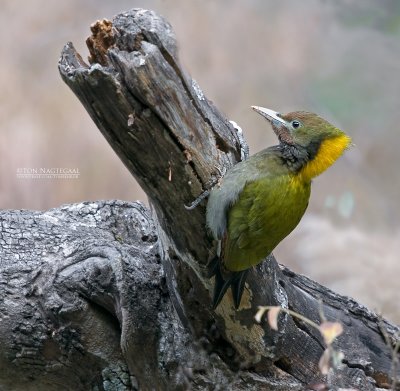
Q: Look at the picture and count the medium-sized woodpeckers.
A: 1